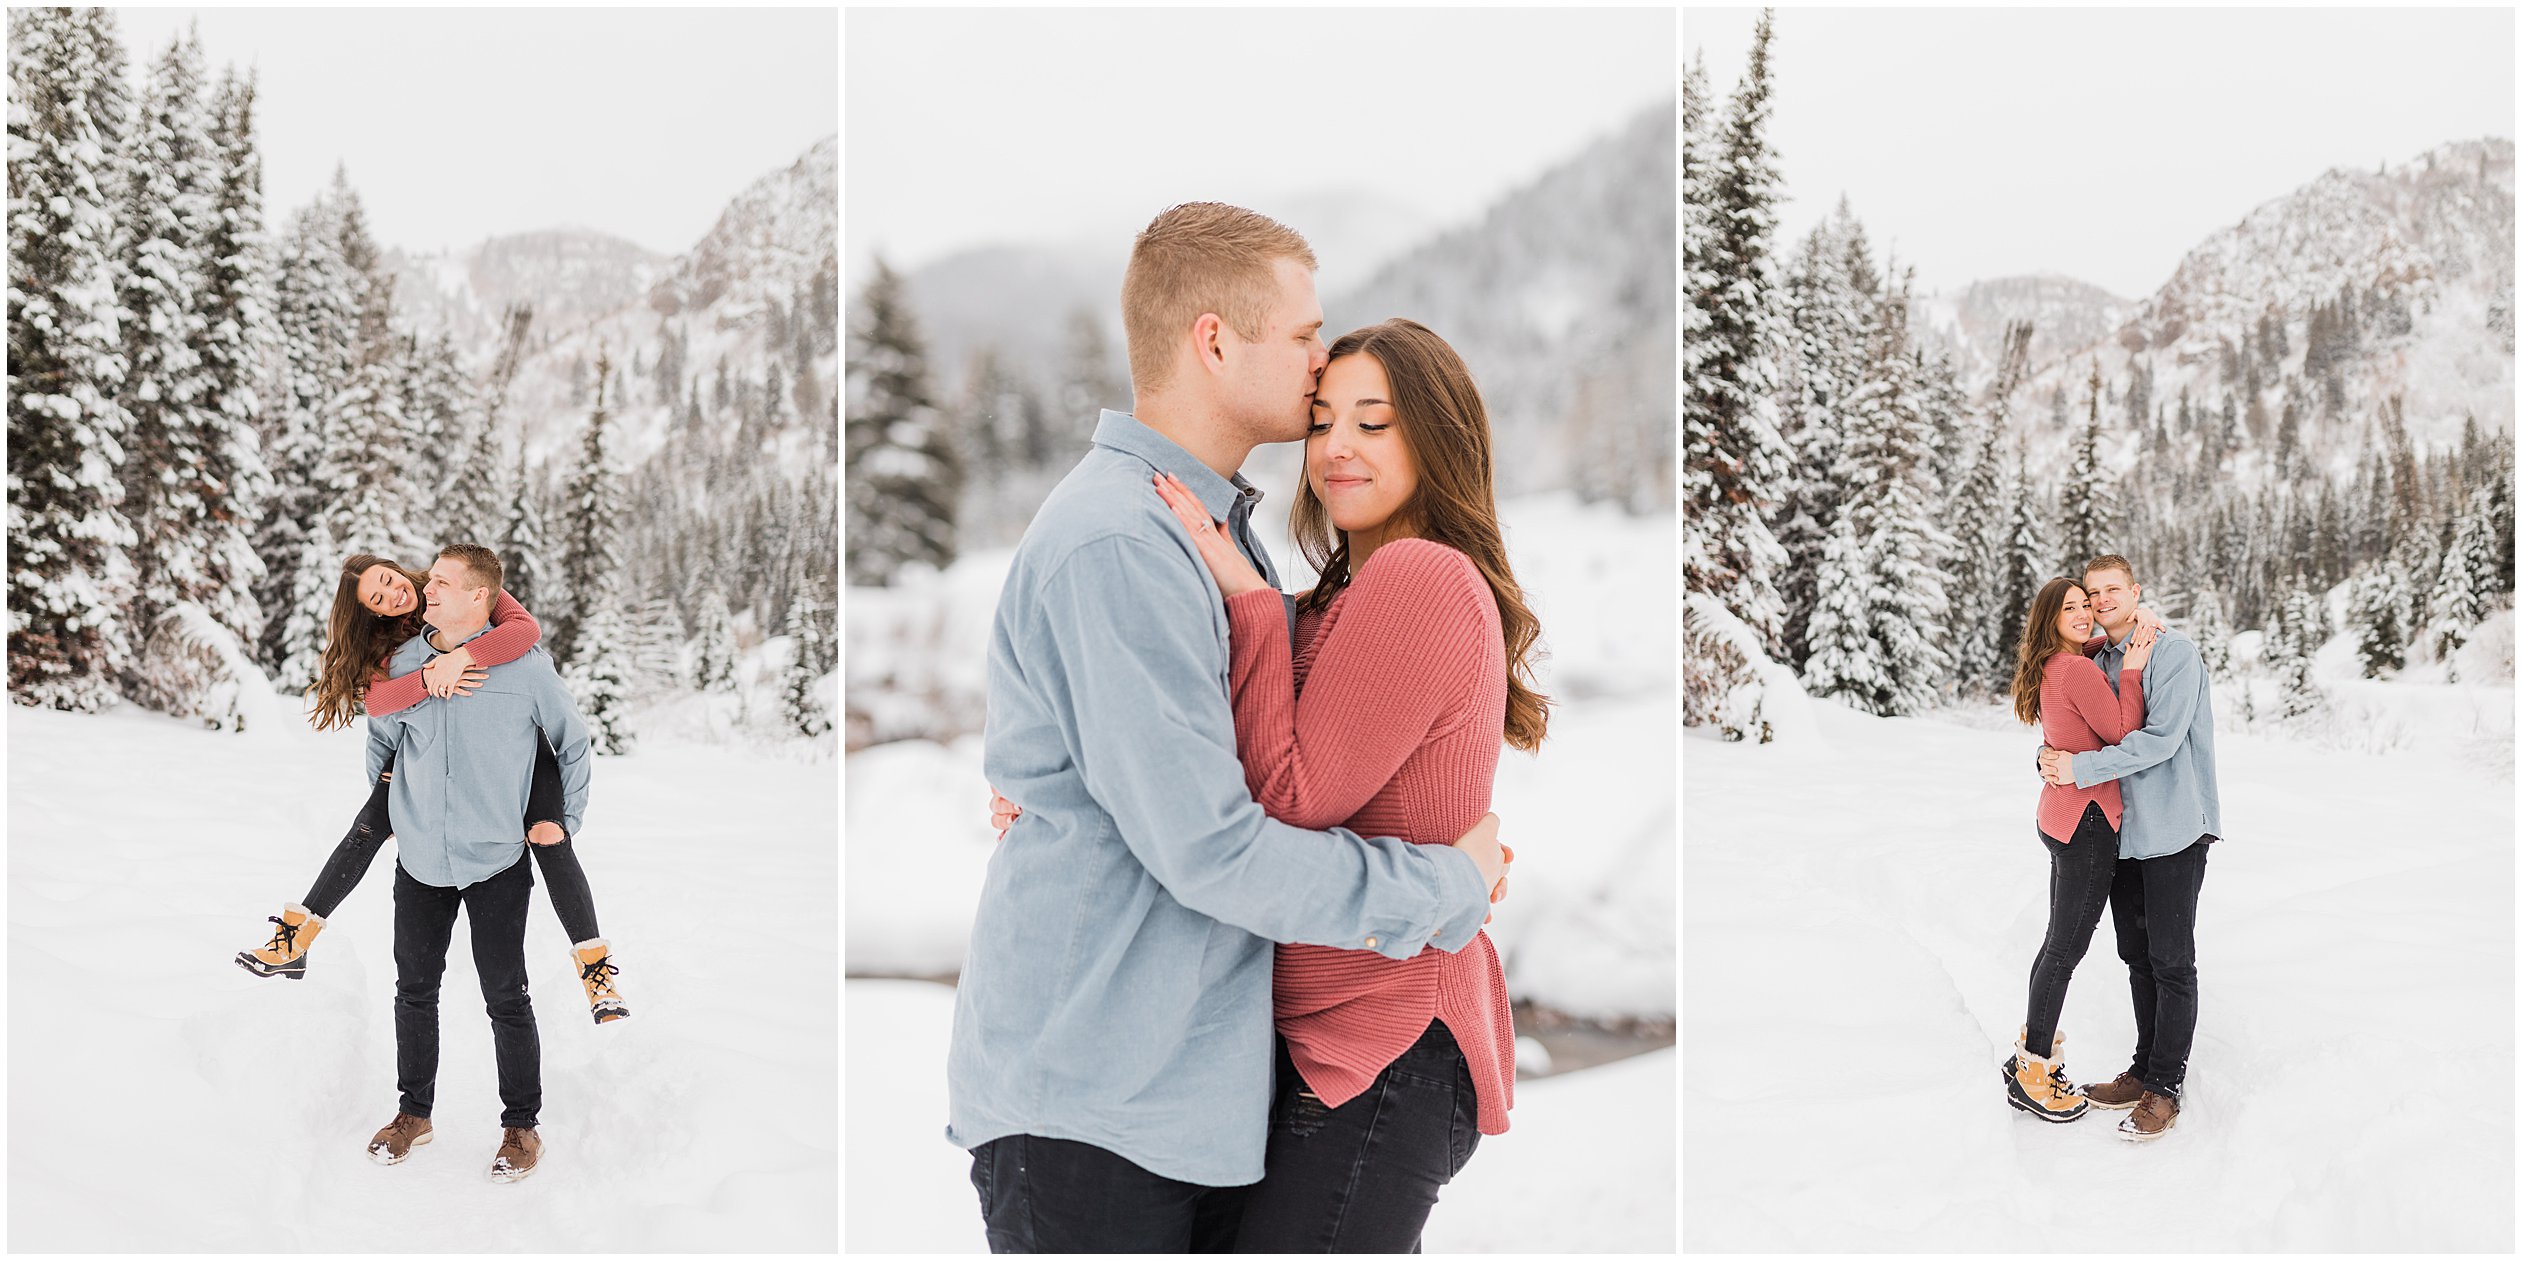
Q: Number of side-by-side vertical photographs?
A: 3